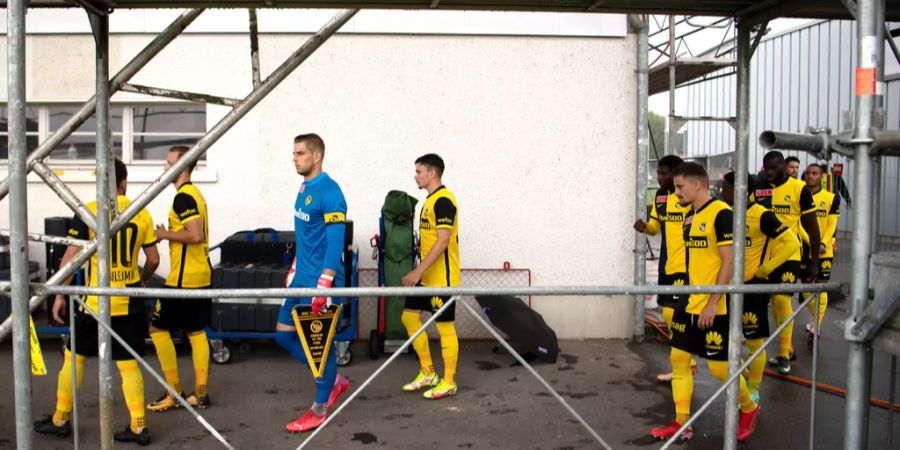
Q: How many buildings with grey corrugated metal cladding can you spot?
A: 1